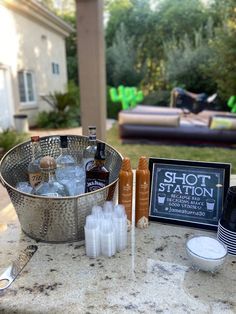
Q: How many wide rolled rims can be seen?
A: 1